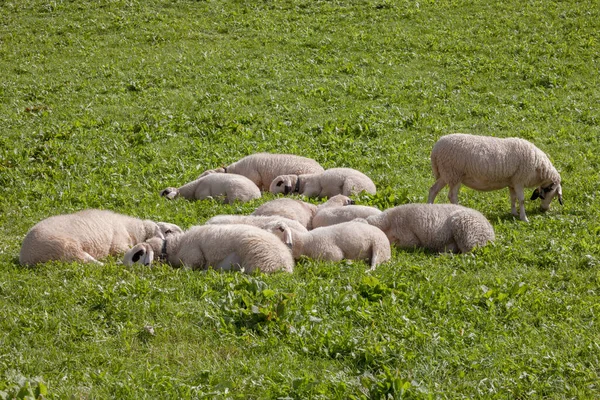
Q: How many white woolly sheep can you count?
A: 11